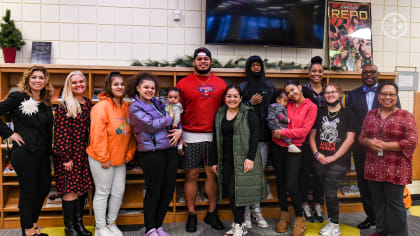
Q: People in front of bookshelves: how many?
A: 14